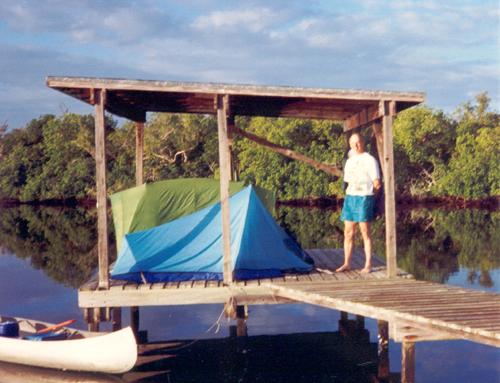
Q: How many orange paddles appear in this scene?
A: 1